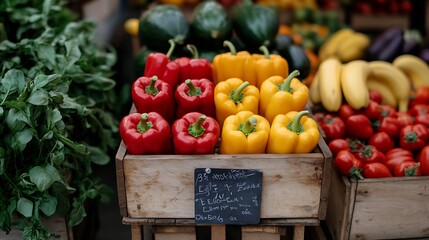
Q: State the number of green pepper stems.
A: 12